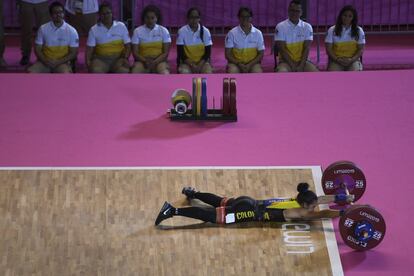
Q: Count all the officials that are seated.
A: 7